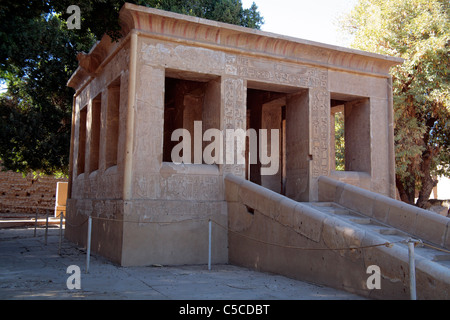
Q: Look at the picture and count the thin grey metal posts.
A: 6